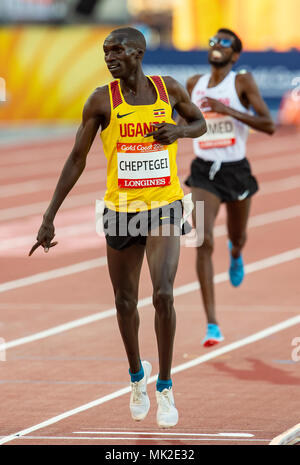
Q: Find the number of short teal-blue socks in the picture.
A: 2